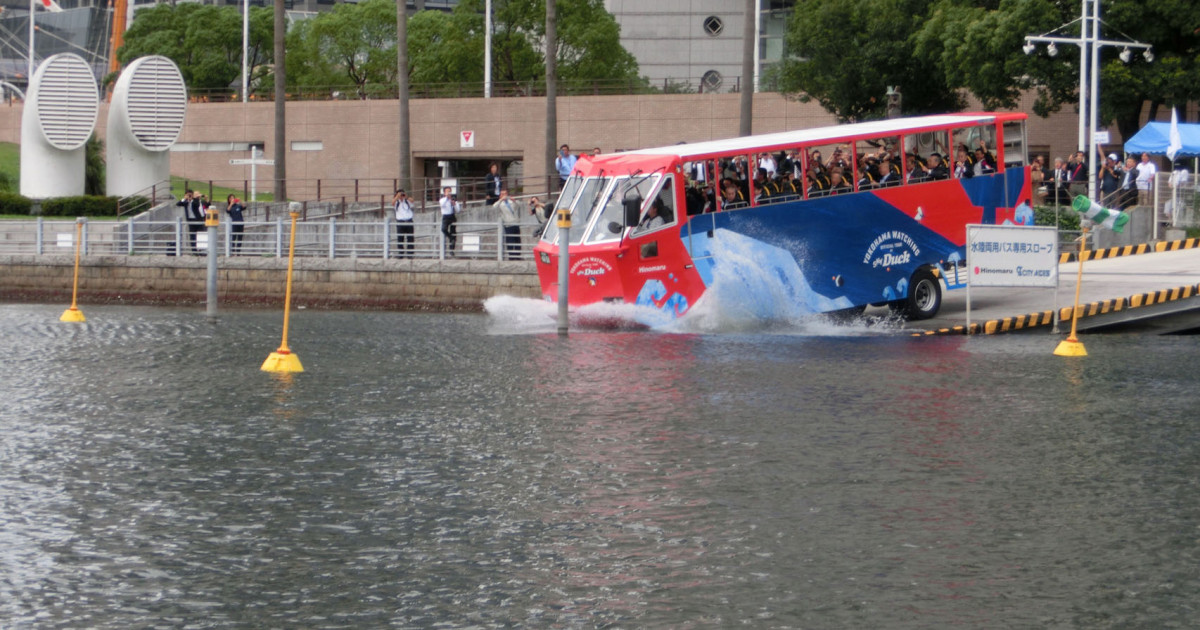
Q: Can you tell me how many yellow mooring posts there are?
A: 3